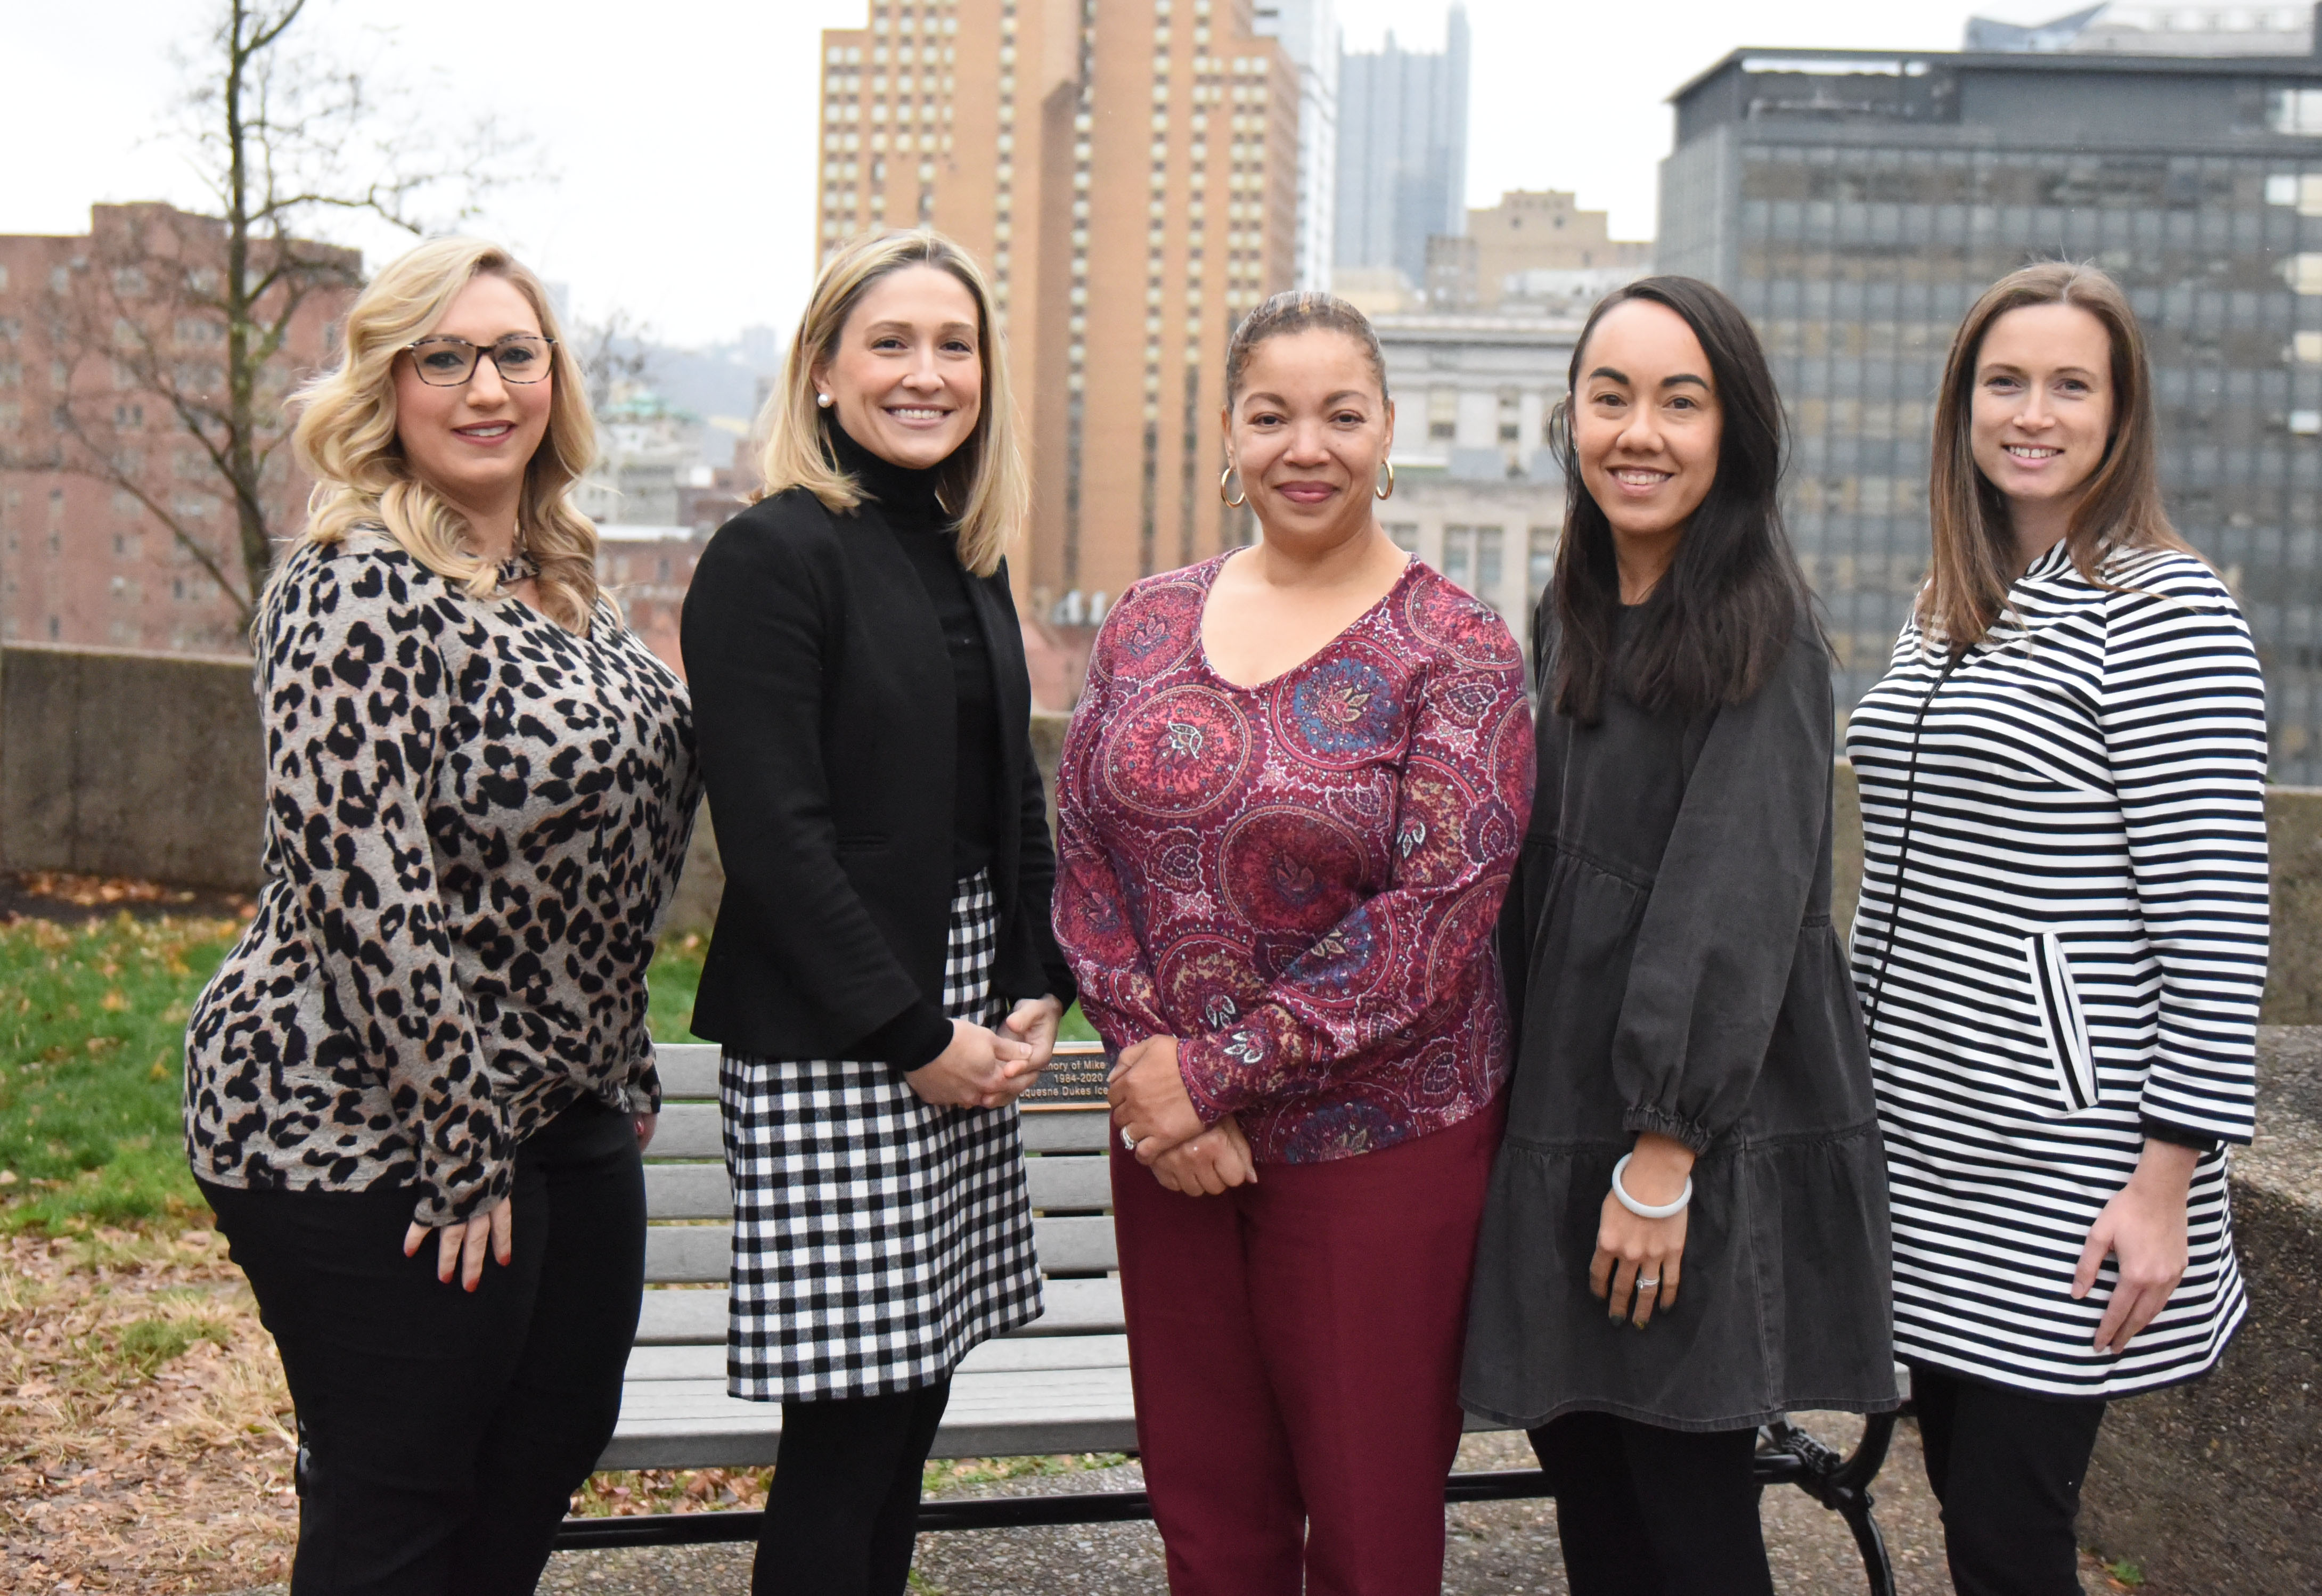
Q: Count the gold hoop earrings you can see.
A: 2